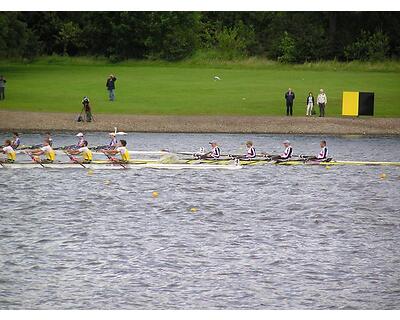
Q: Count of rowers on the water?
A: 12